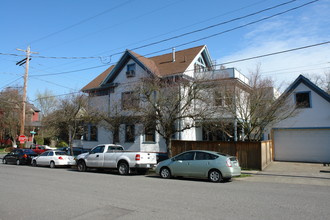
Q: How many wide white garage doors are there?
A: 1